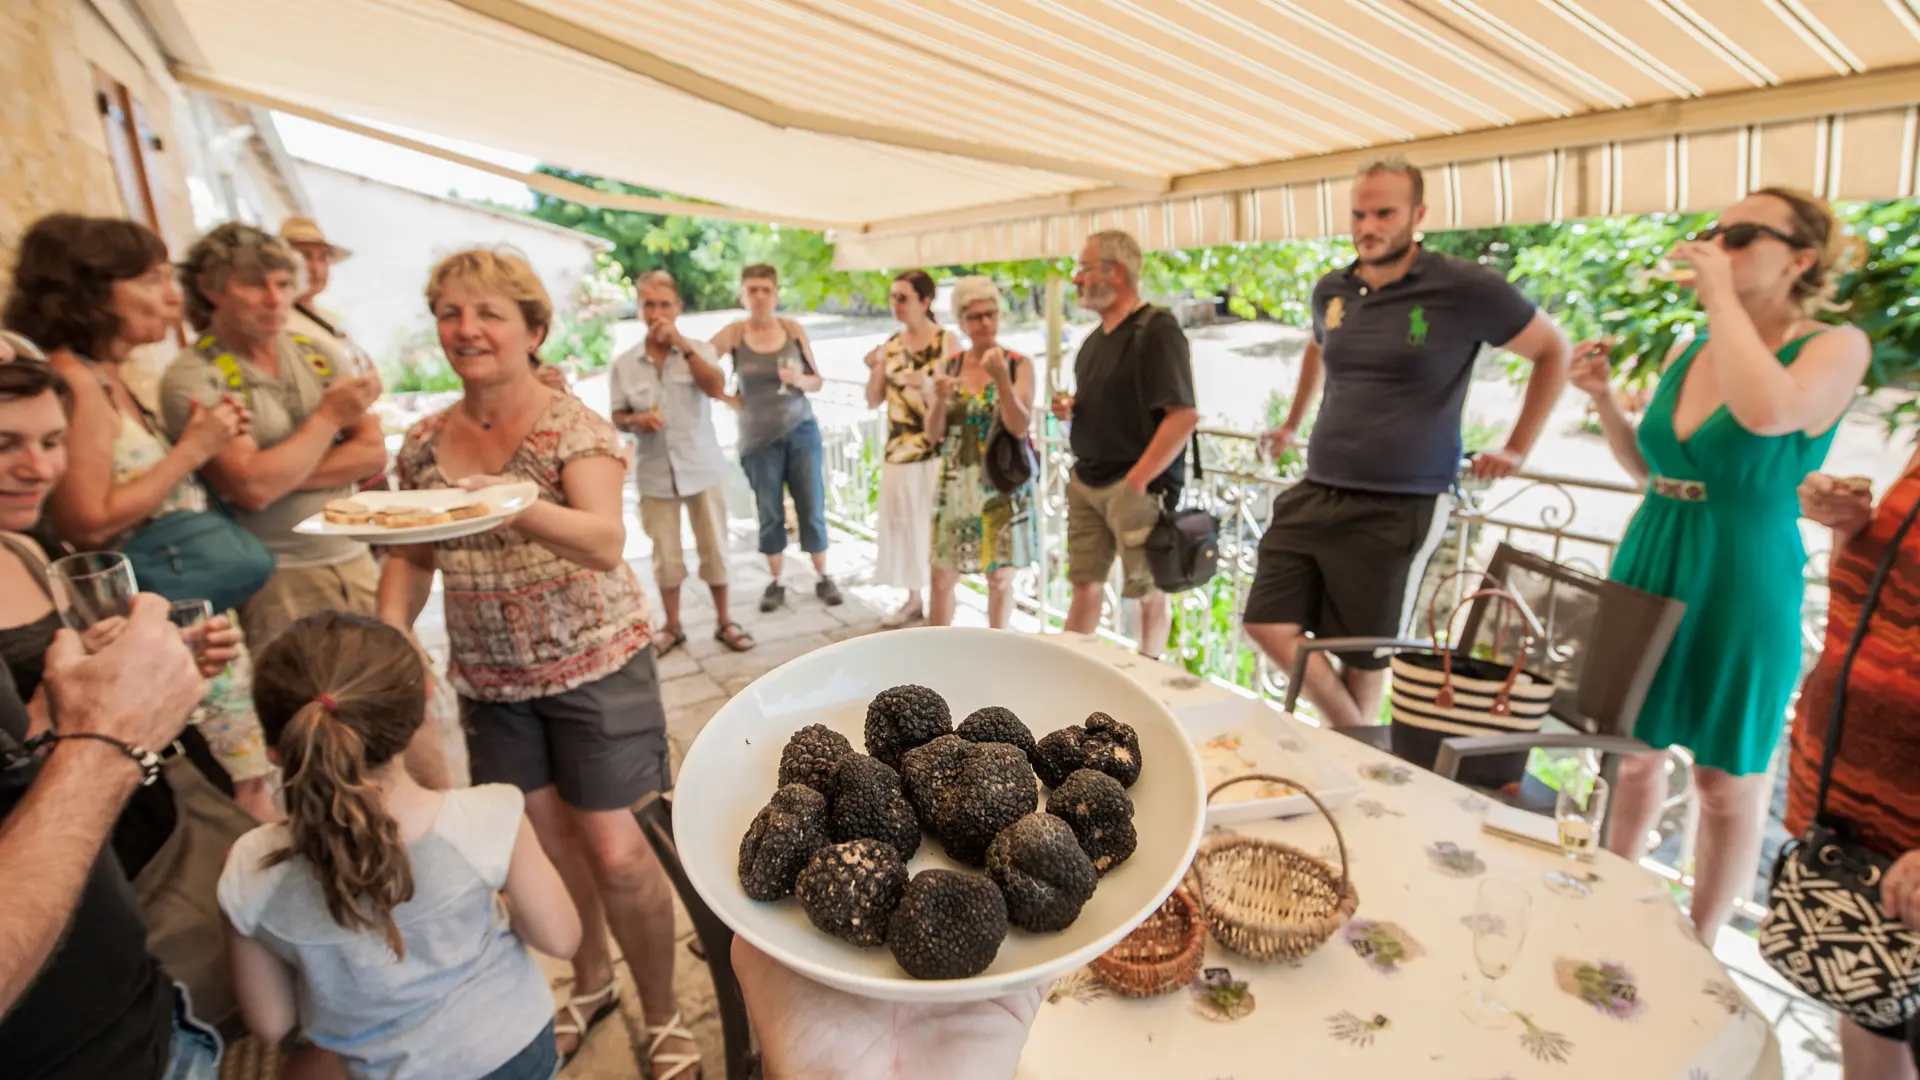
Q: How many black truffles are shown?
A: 11